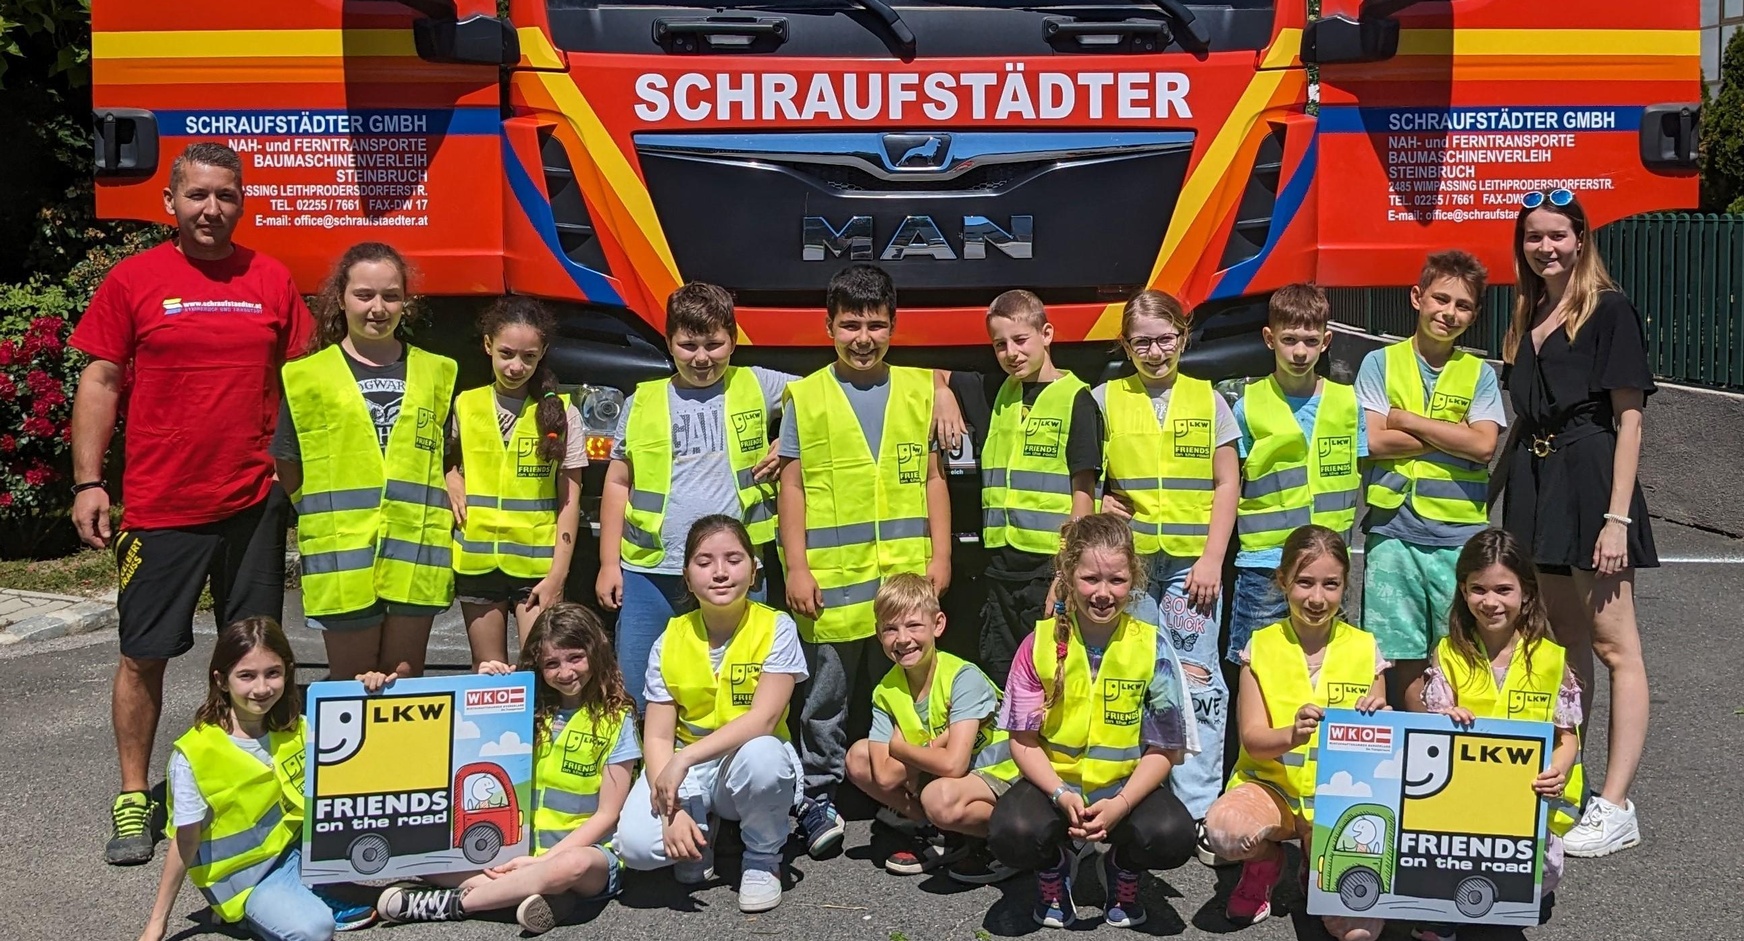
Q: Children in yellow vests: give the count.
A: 15